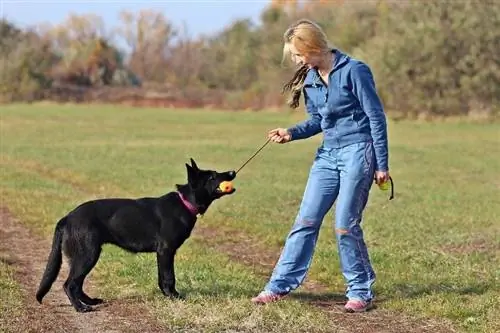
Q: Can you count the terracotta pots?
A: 0